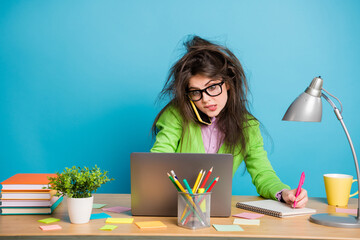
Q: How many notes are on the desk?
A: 12